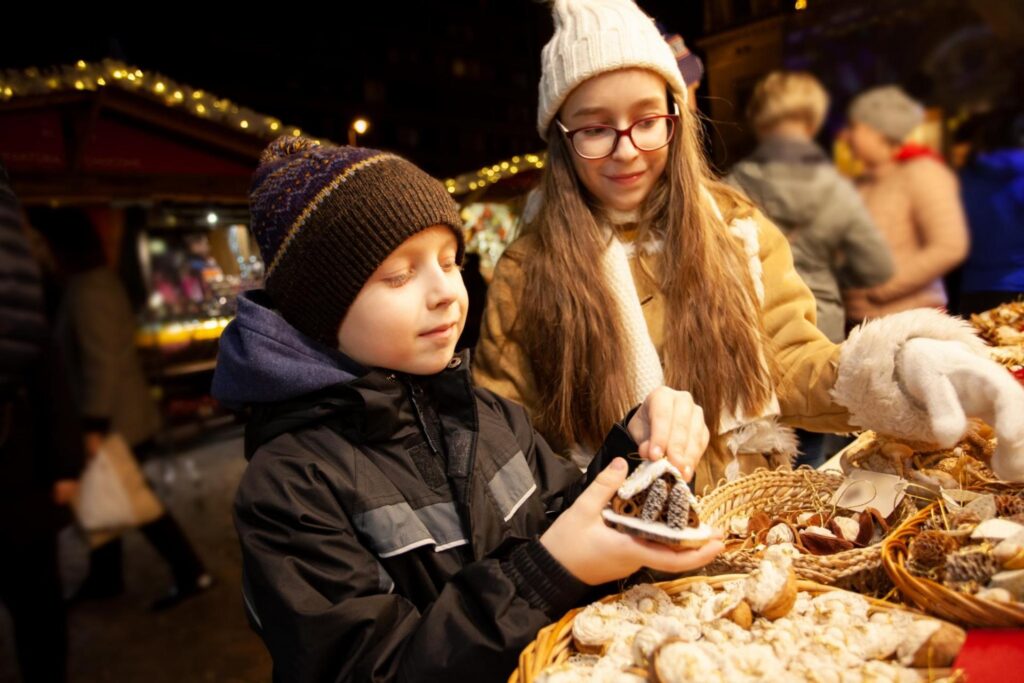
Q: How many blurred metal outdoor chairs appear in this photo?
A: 0